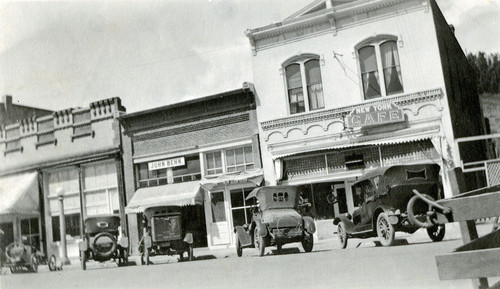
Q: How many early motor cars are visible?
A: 5